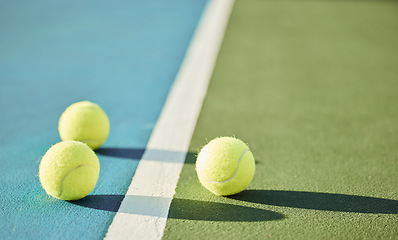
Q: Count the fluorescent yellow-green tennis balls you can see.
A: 3